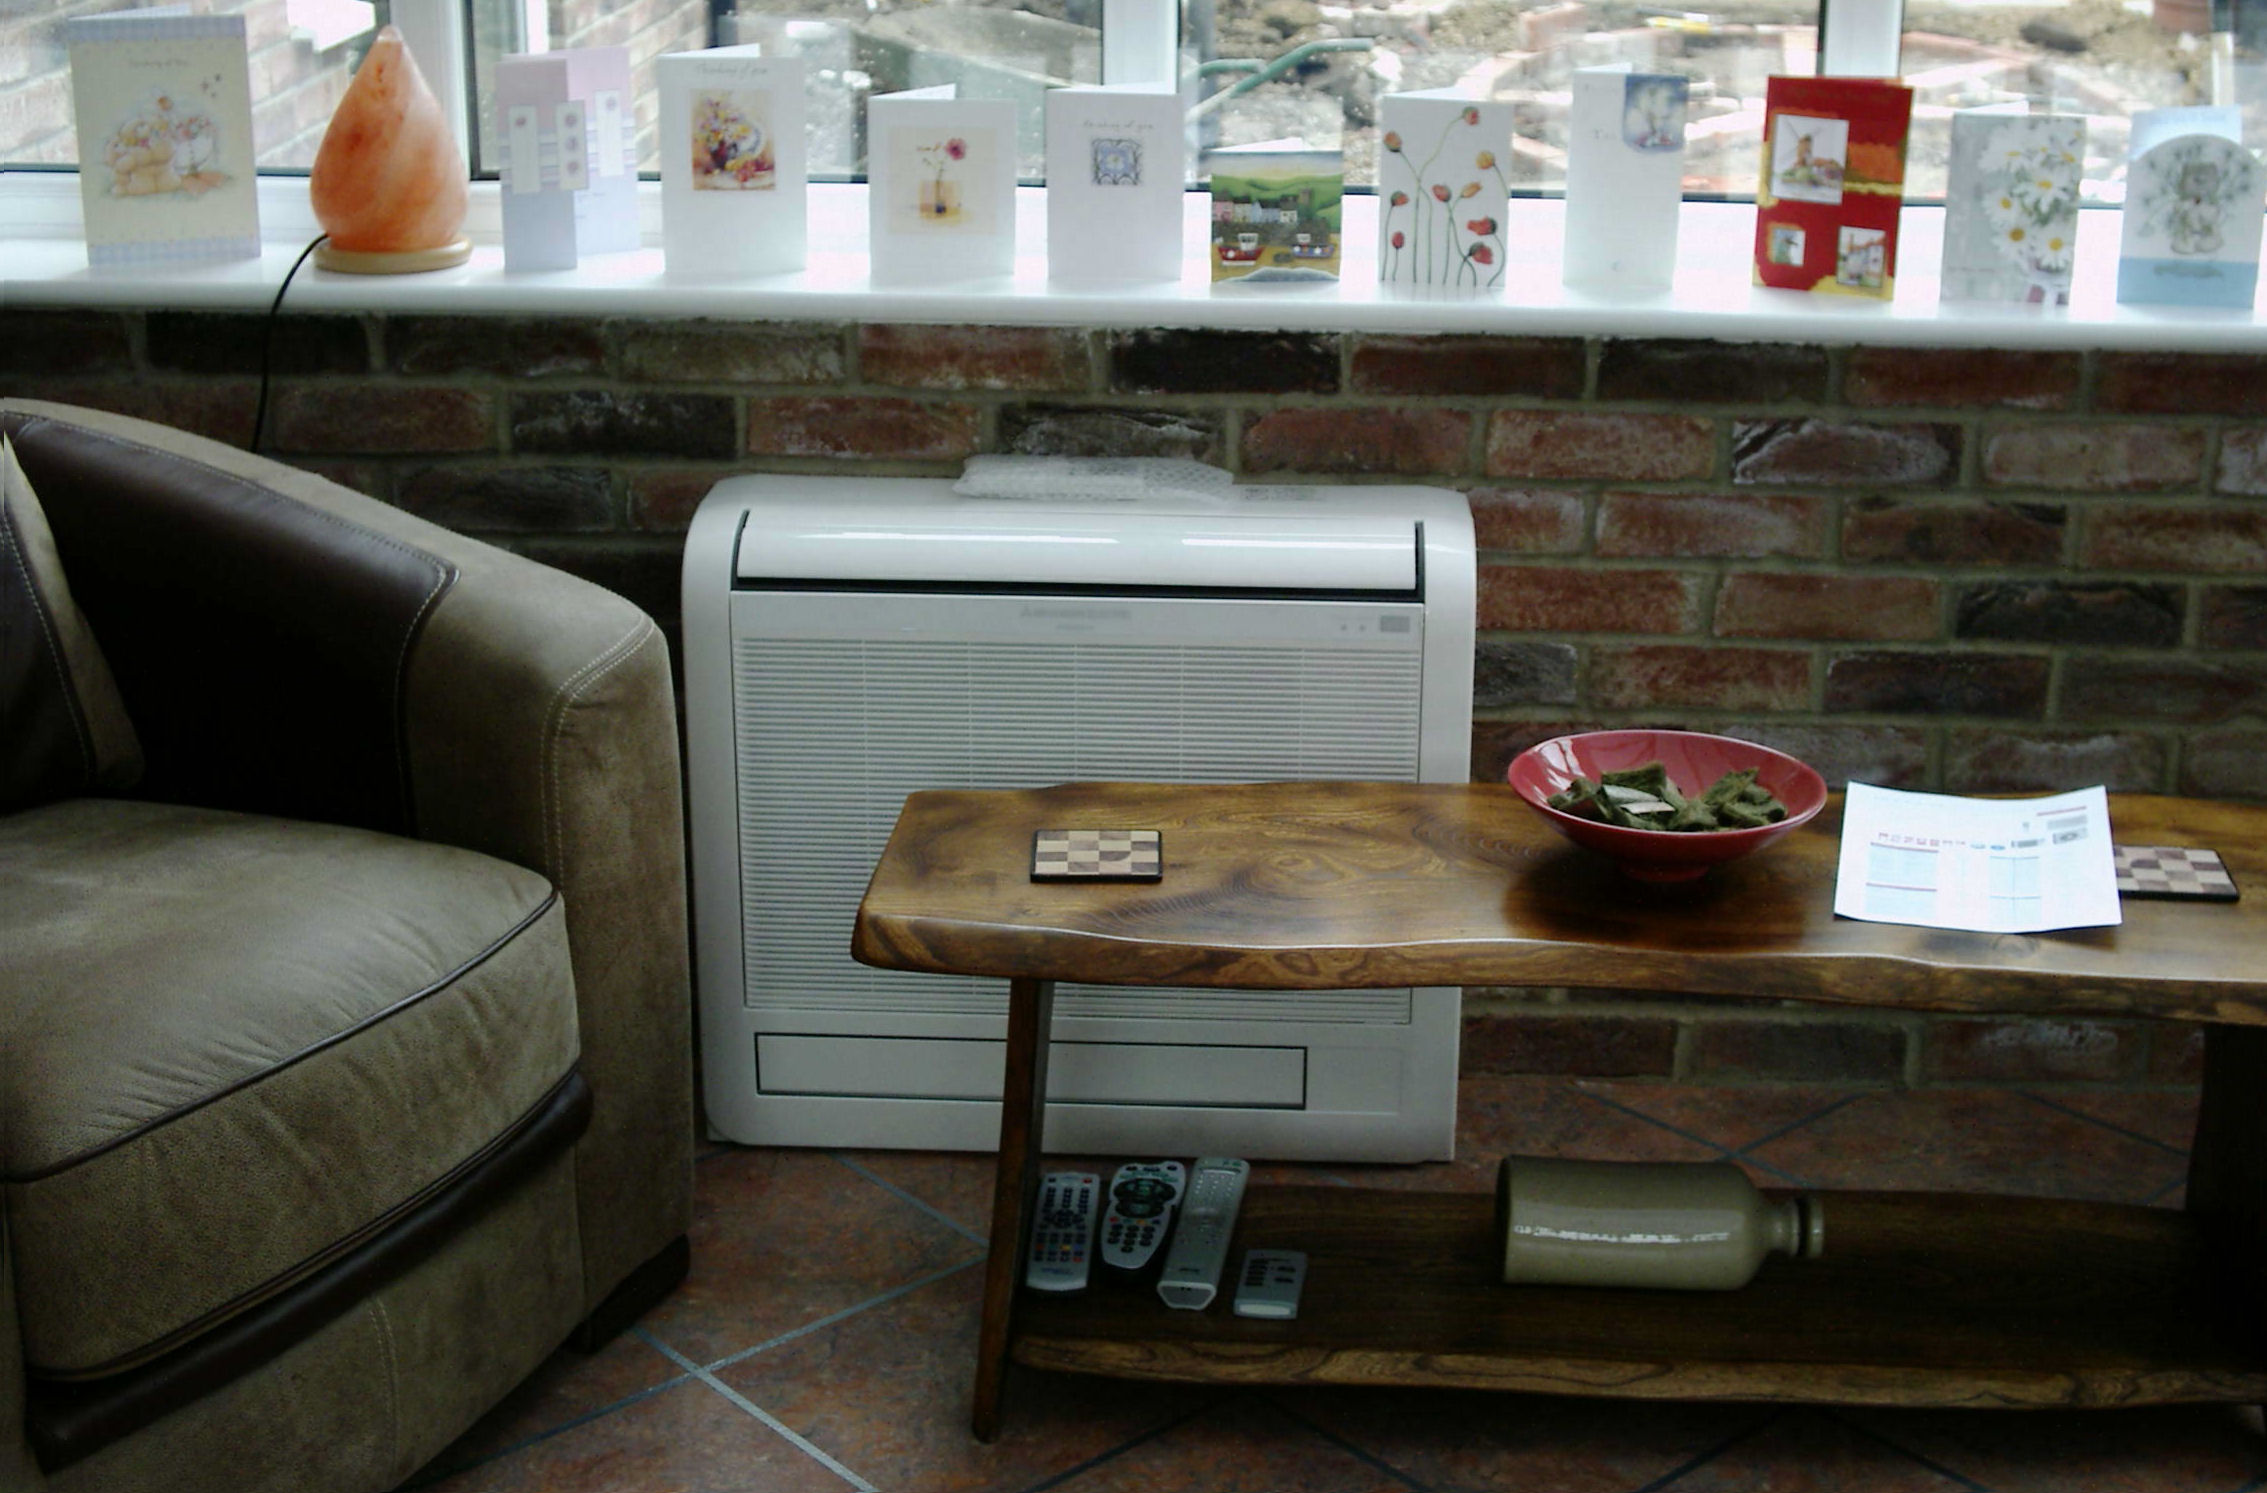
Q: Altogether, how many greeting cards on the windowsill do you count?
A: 11